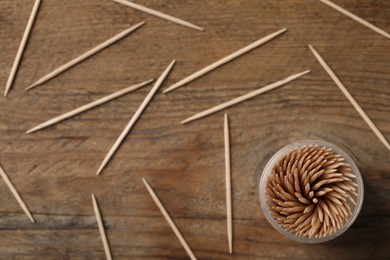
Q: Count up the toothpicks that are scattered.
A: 13